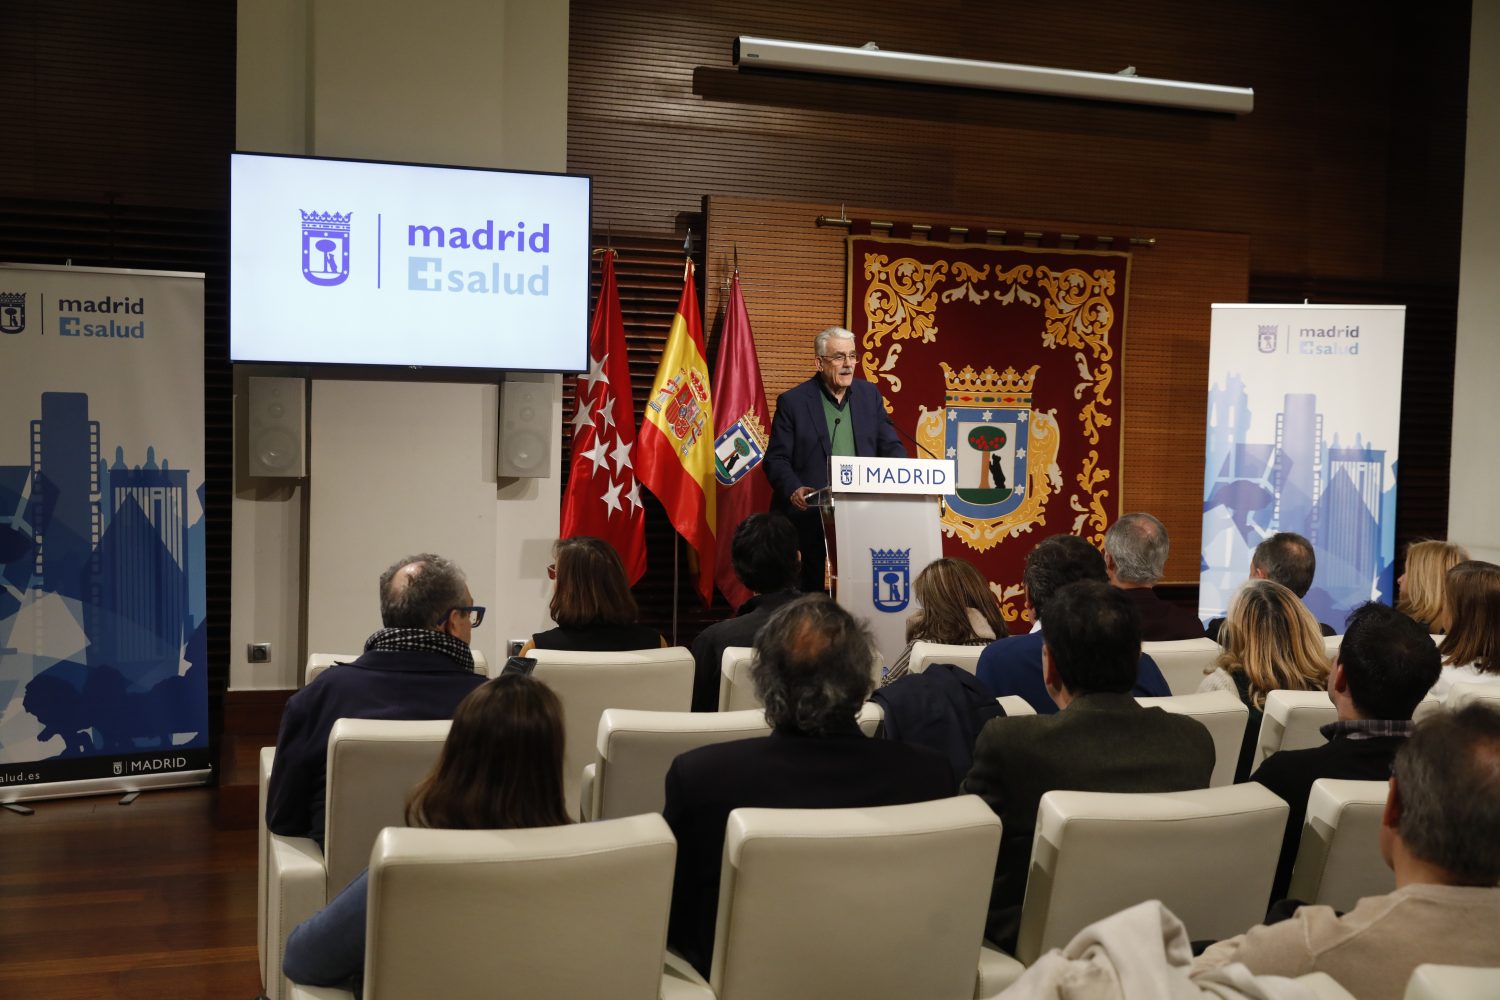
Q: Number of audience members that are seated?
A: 15